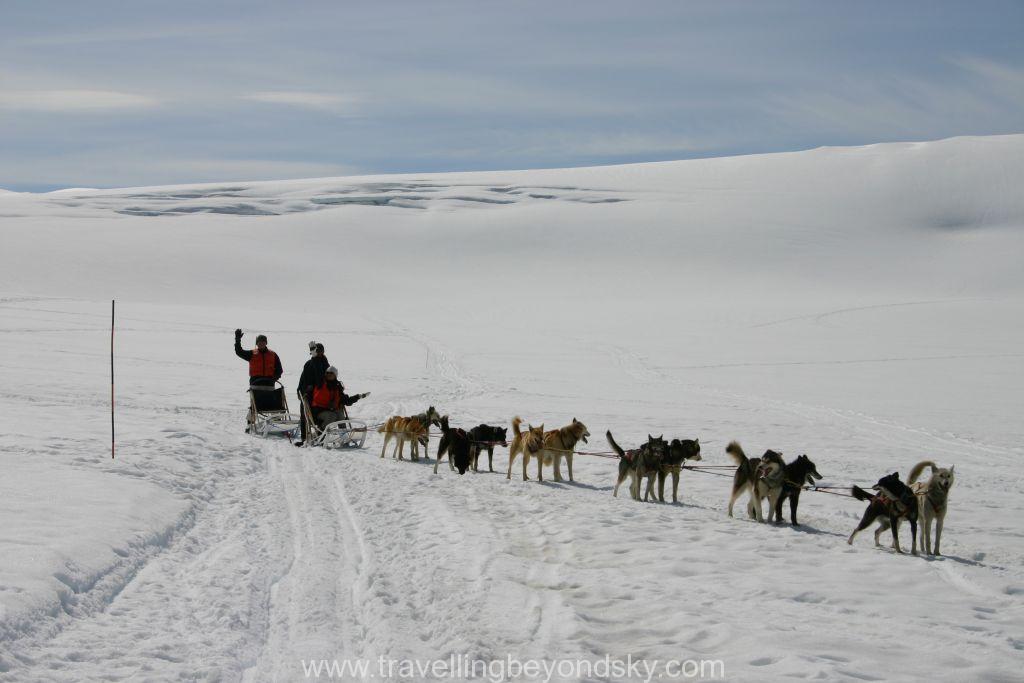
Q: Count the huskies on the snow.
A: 12